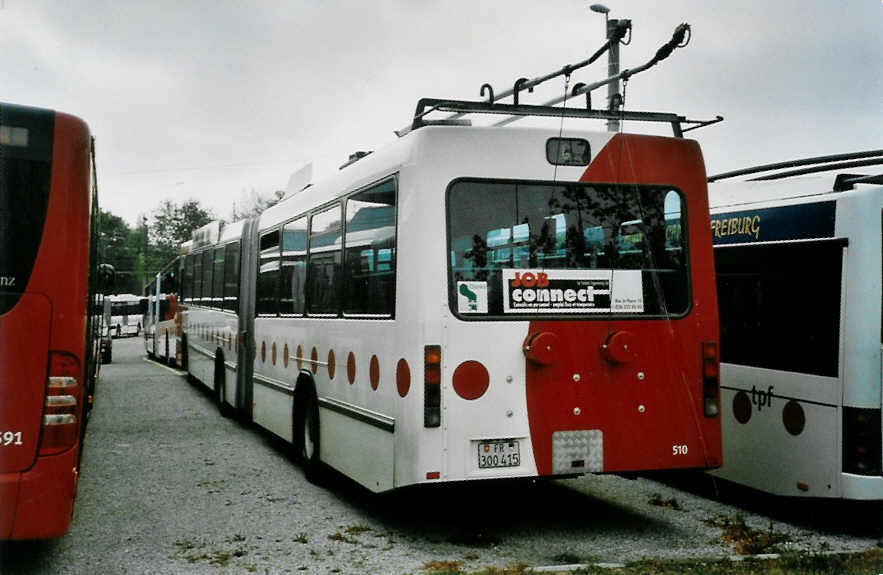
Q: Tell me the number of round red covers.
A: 2